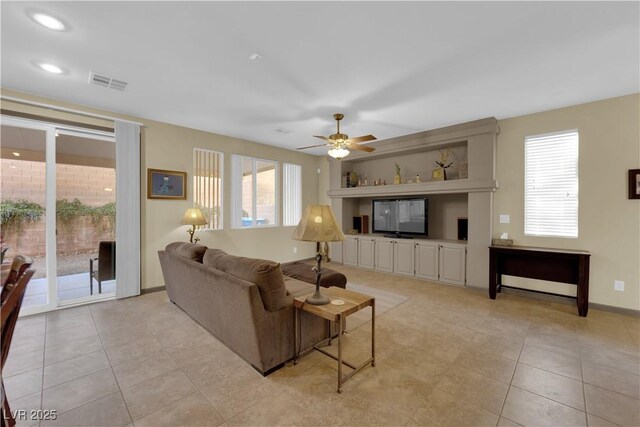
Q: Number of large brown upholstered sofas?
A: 1